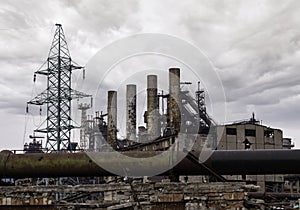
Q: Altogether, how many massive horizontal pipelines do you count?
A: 1